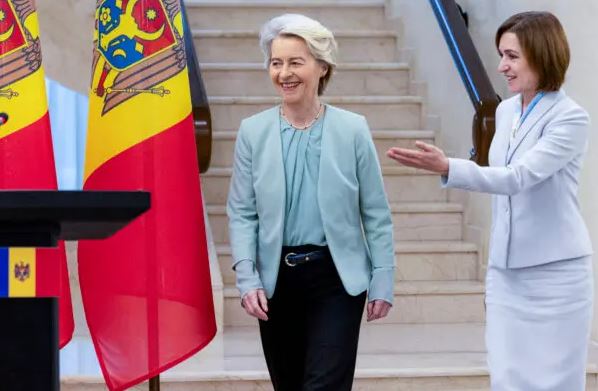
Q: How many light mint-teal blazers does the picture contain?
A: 1